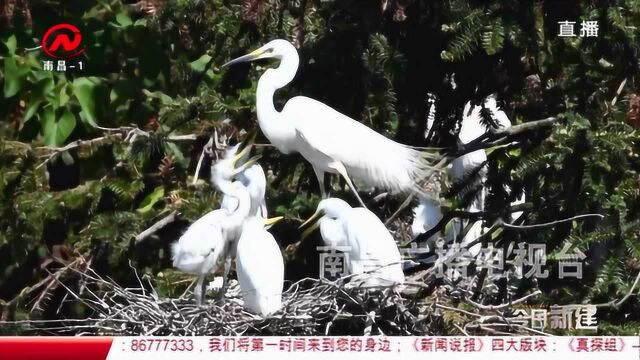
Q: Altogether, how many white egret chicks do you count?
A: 4